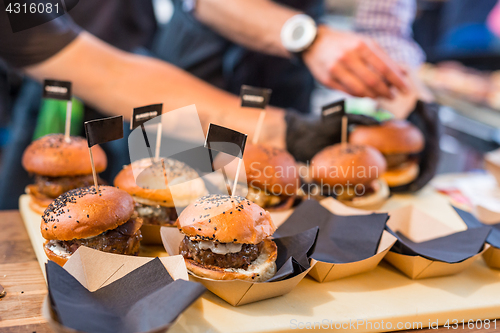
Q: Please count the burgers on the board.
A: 7